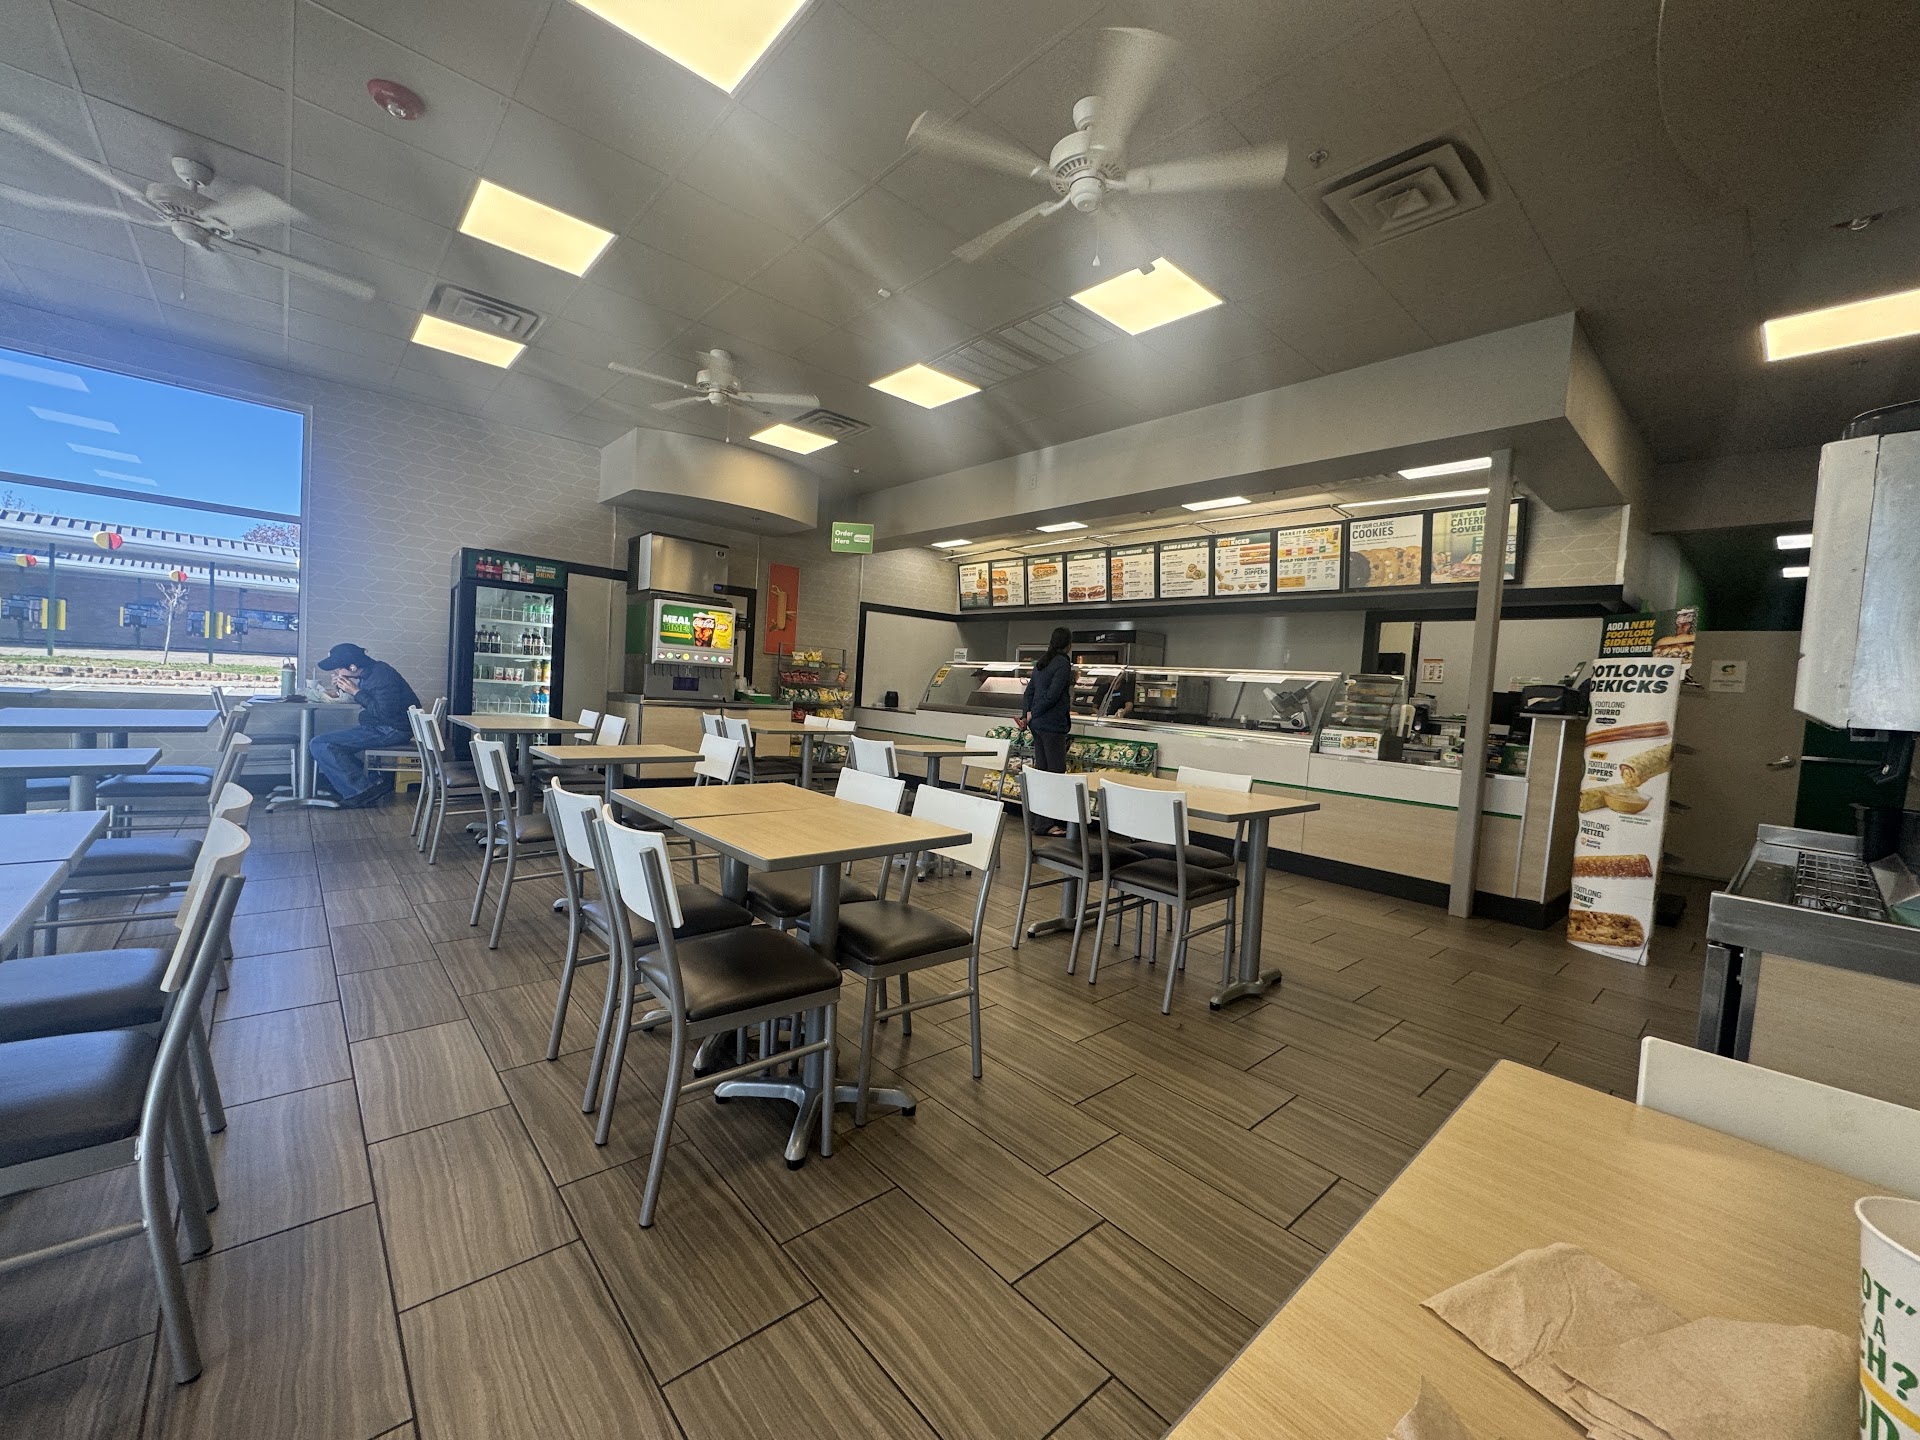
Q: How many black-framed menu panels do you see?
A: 10